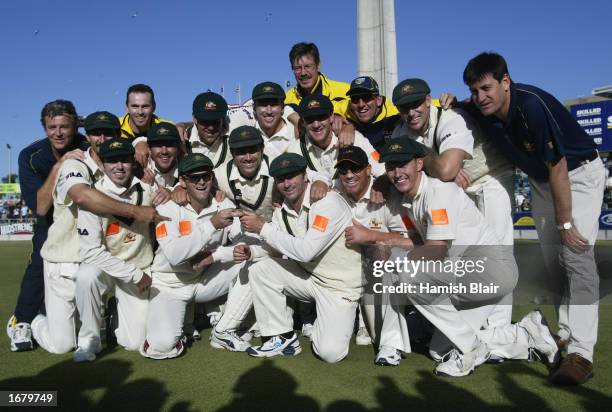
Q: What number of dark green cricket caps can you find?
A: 11